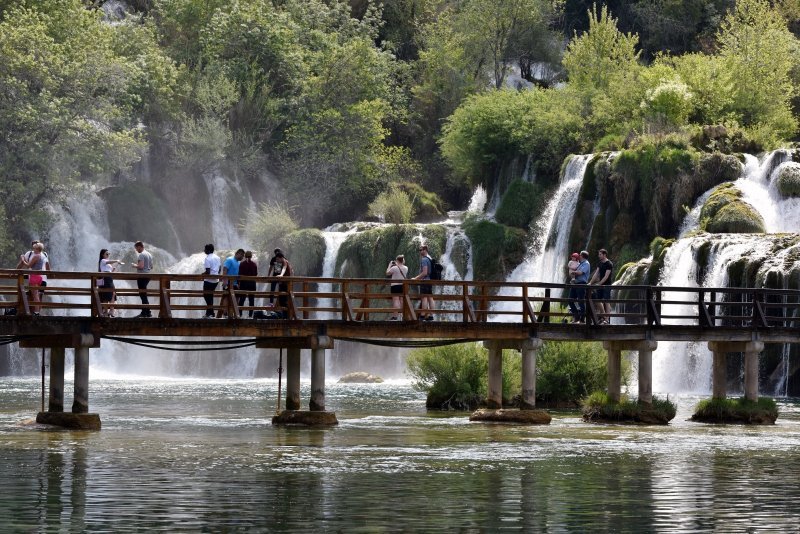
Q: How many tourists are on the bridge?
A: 14